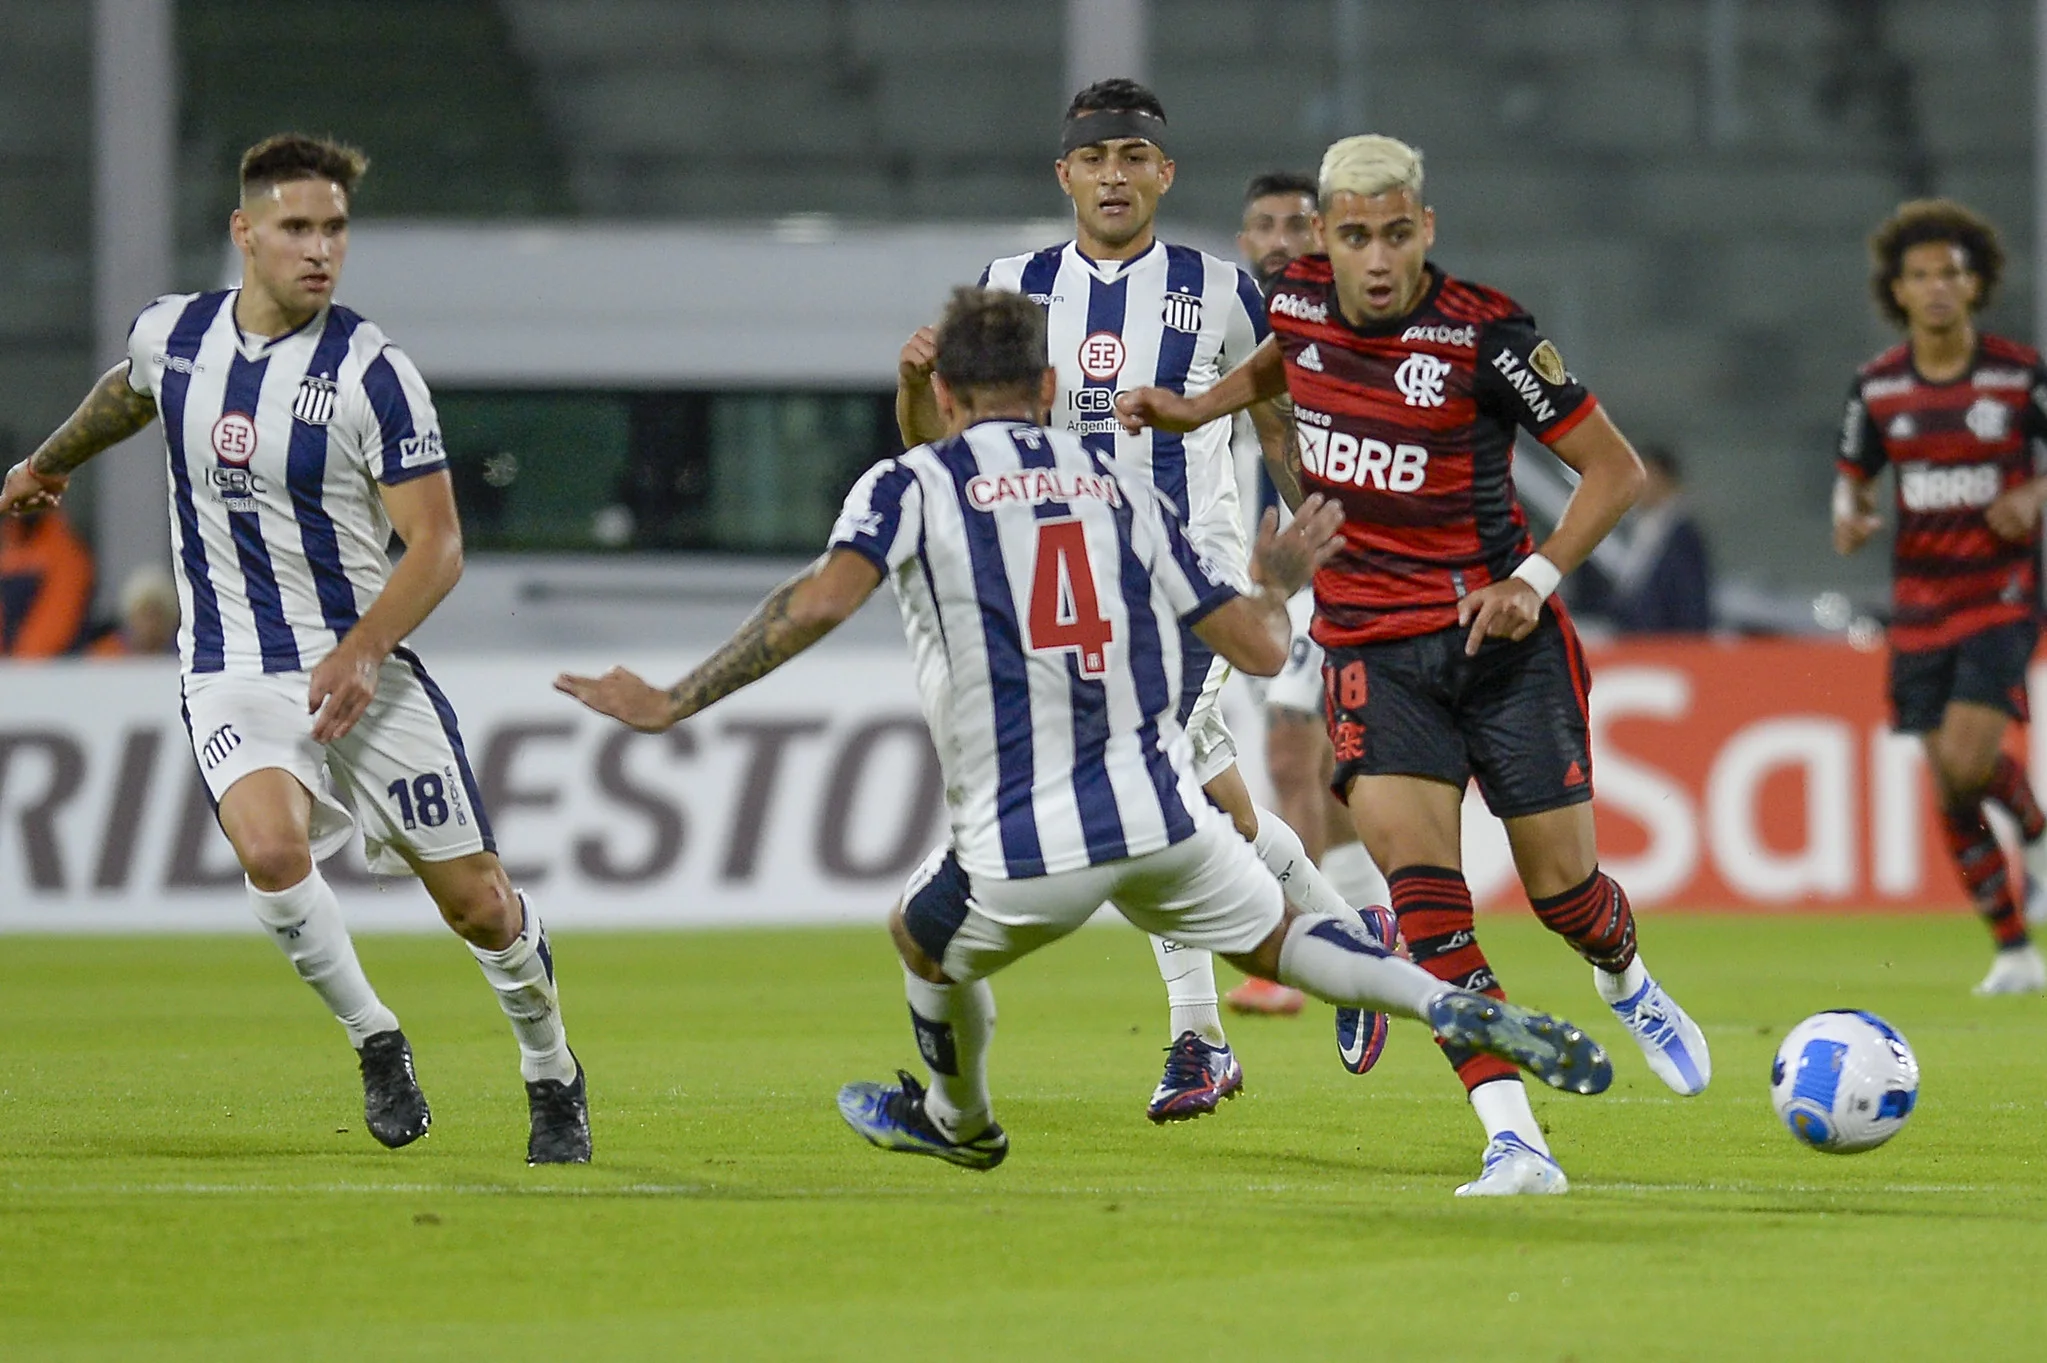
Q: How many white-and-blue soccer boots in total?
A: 2